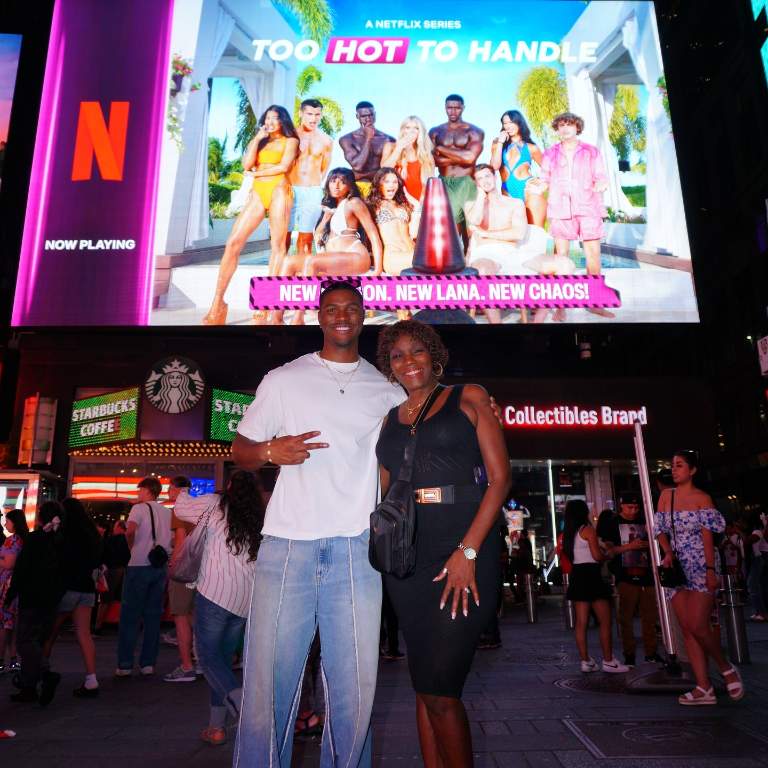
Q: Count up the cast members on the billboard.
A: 10